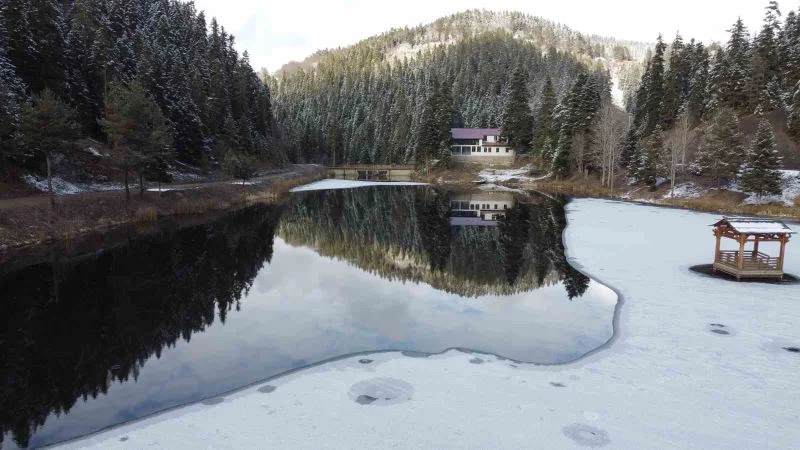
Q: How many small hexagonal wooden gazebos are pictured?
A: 1